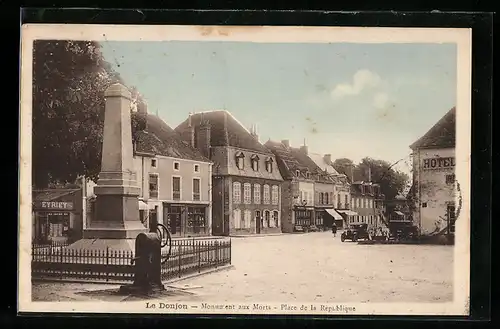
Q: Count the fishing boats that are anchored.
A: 0